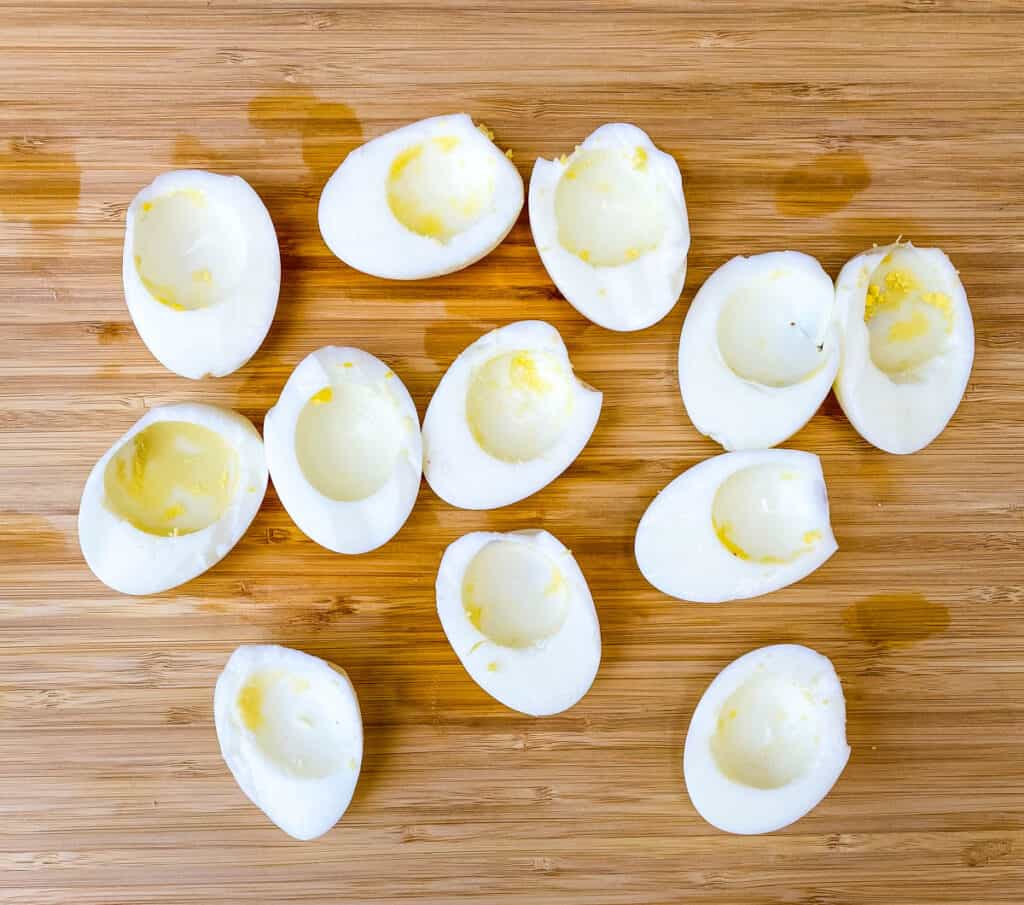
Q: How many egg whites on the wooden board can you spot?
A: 12